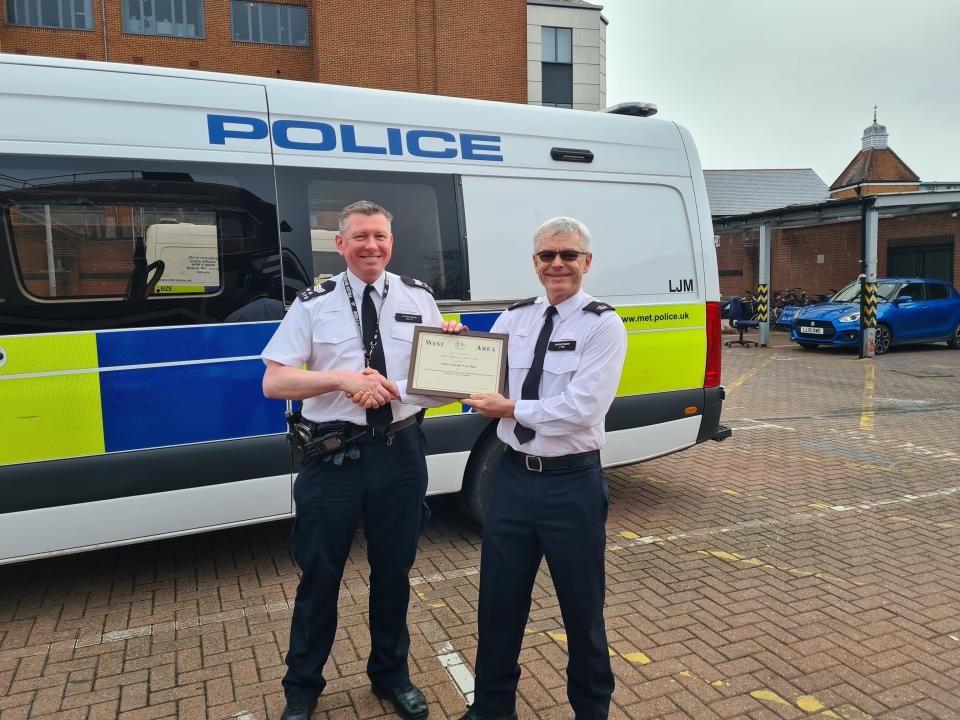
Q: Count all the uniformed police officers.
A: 2